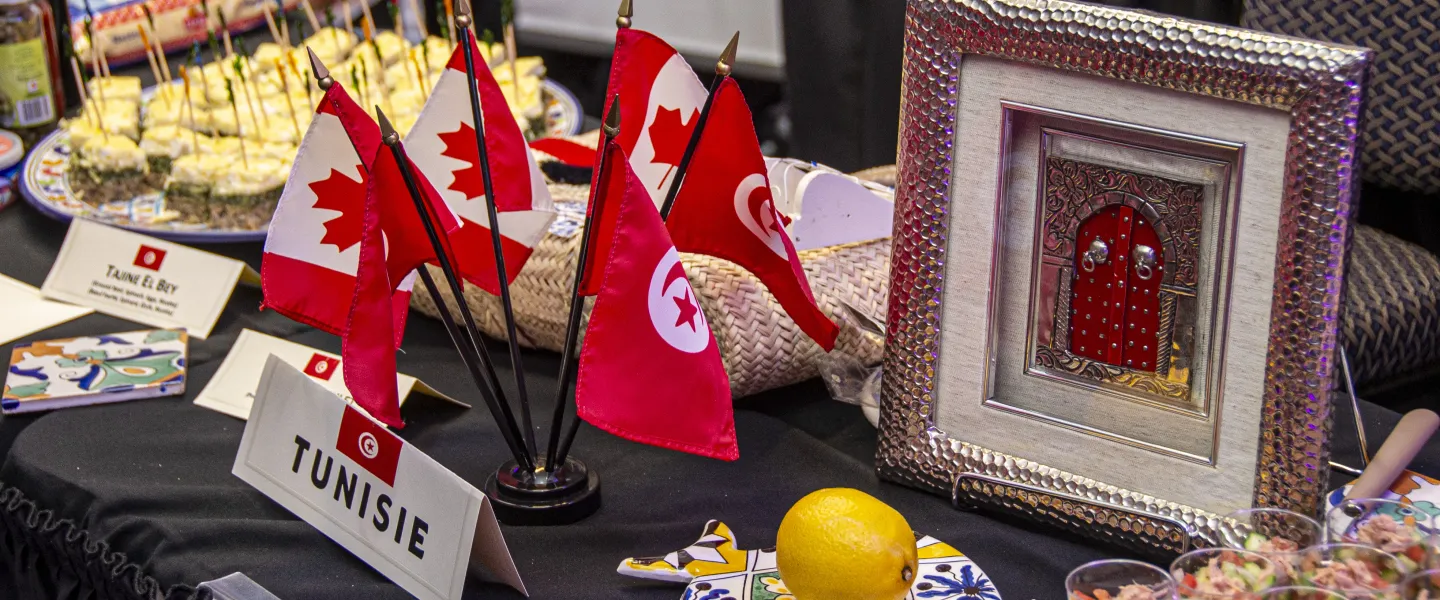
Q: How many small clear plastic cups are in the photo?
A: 7